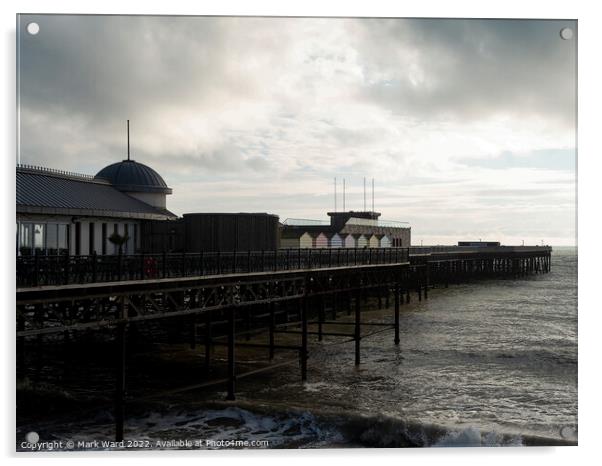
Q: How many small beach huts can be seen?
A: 7